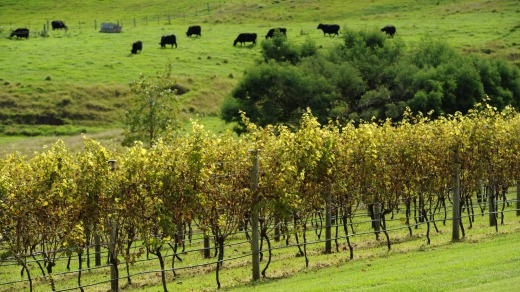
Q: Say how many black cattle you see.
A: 9